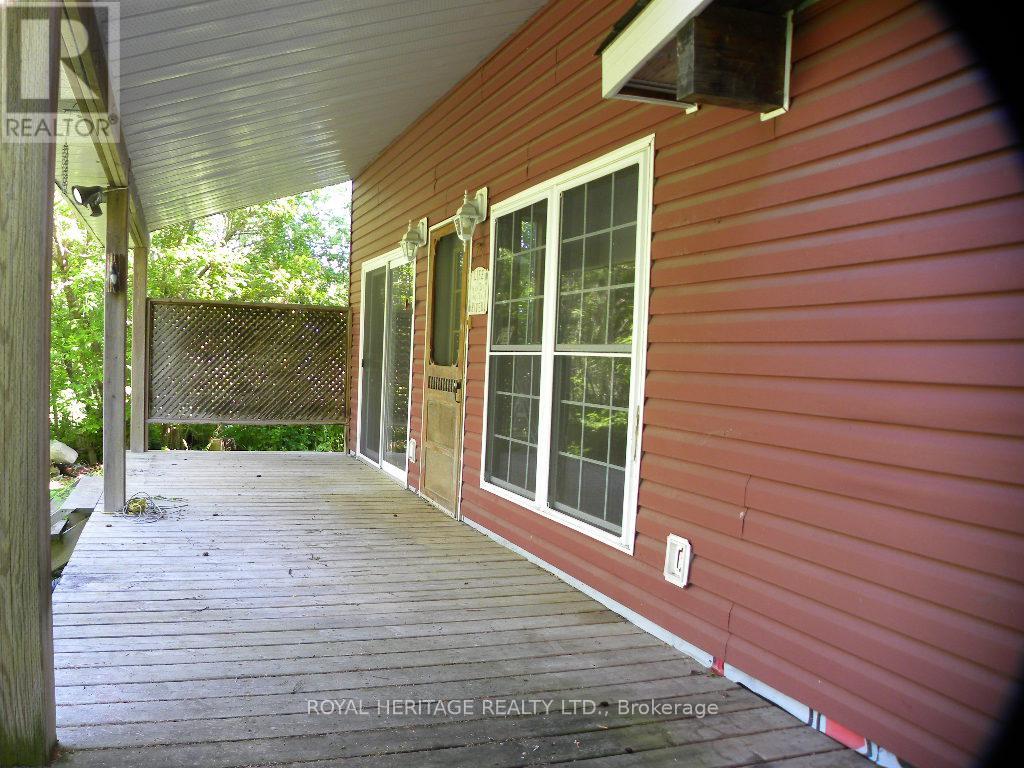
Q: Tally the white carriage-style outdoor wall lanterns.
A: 2